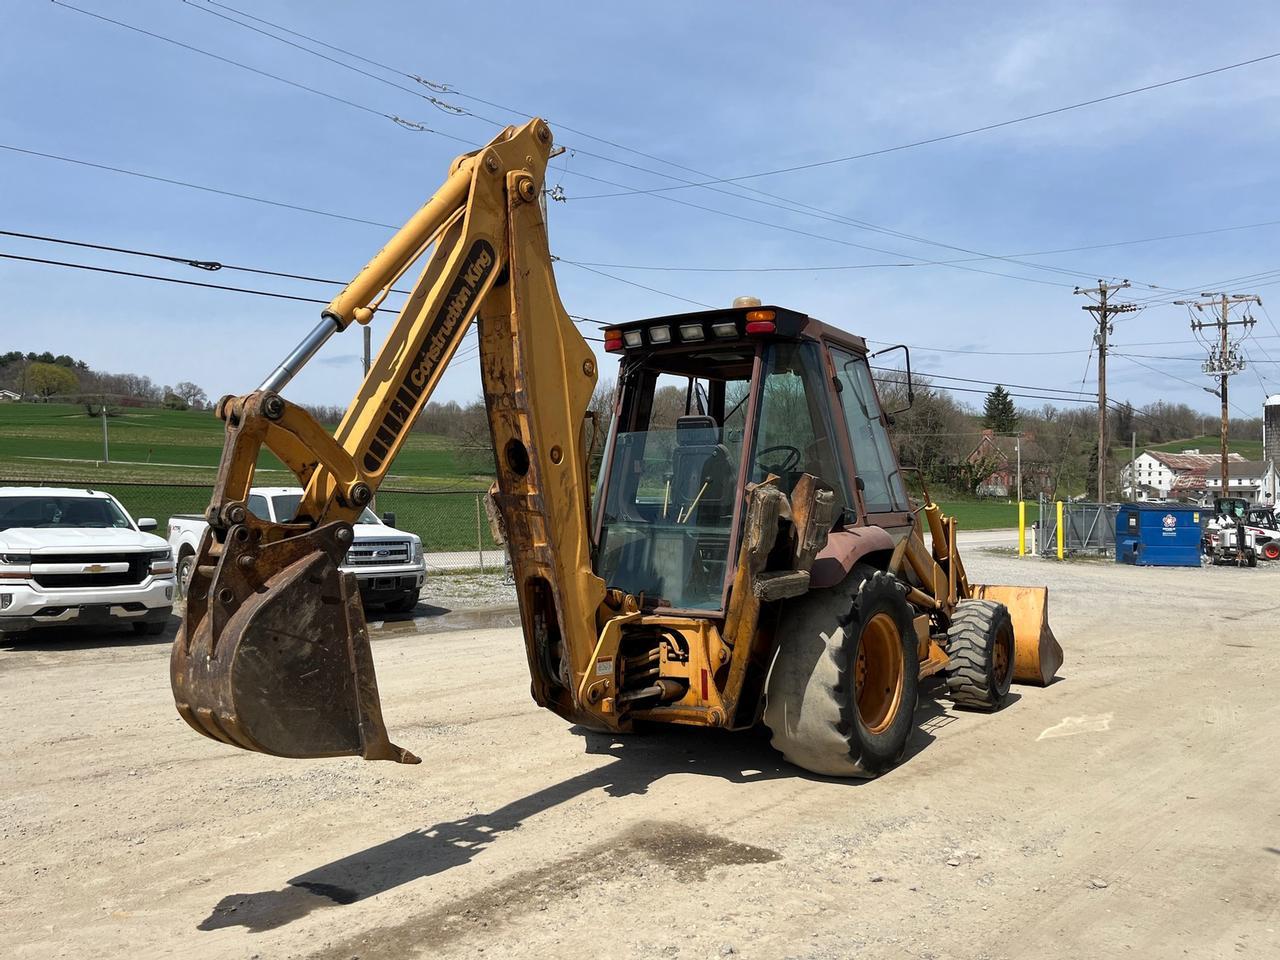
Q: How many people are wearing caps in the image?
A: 0